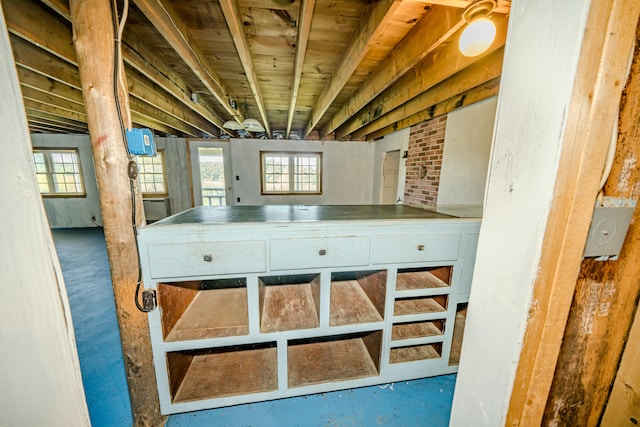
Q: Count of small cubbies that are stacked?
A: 4